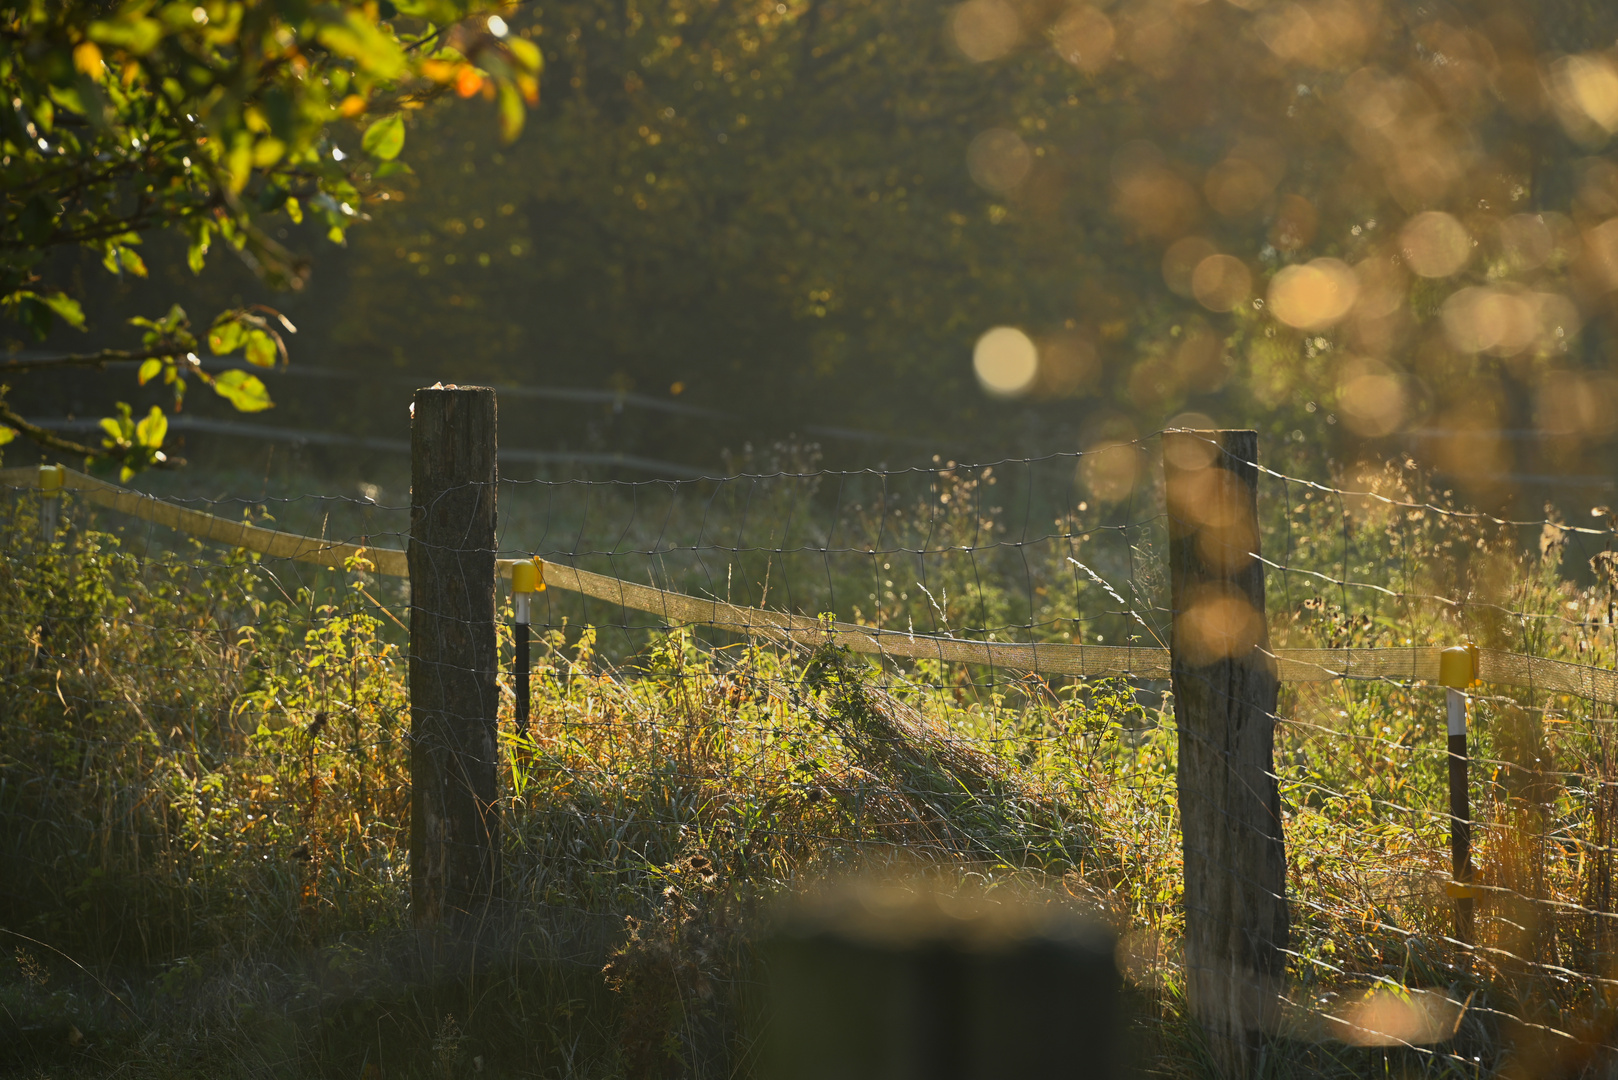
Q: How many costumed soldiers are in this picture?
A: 0